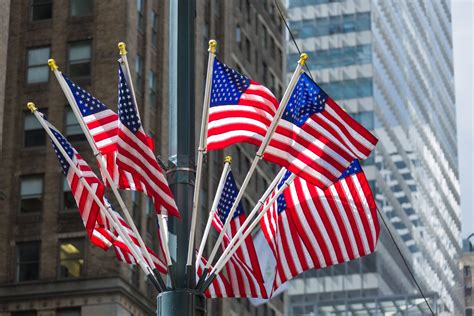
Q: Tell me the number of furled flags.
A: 0